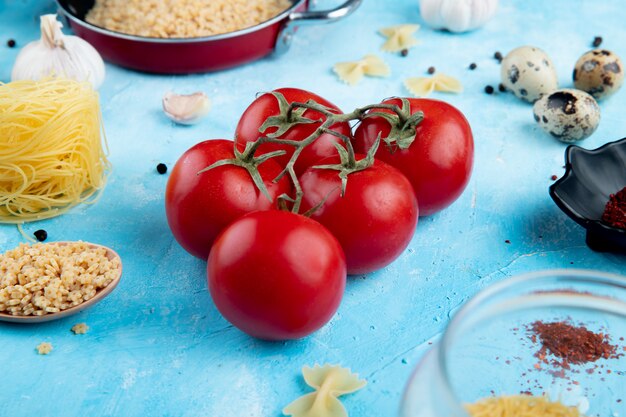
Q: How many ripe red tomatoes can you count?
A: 5